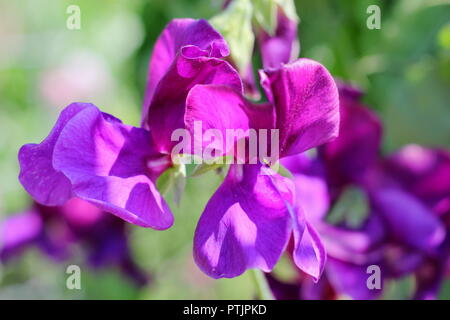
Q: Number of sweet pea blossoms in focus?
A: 2